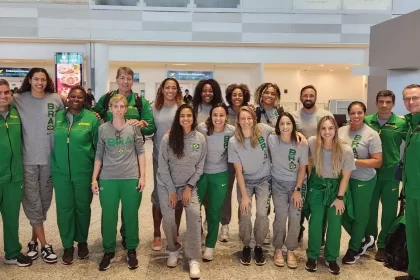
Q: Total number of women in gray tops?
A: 12